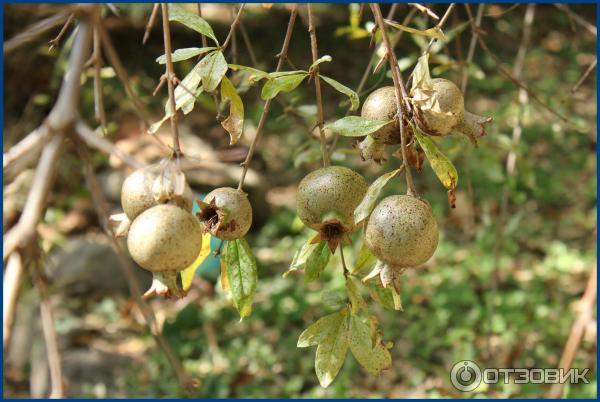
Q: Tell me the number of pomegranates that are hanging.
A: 7